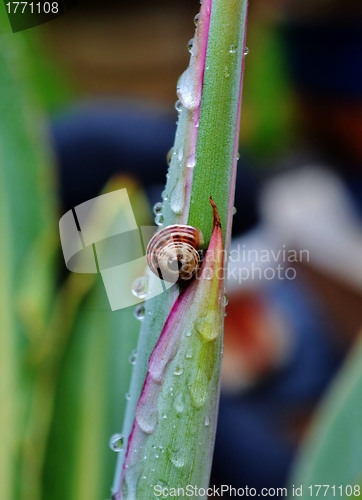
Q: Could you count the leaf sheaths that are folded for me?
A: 1